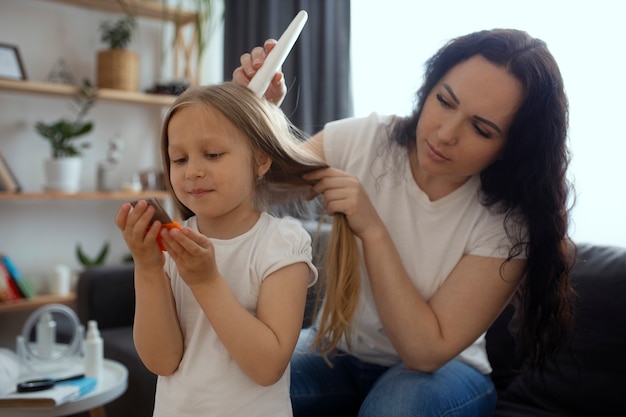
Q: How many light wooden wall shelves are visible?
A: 4